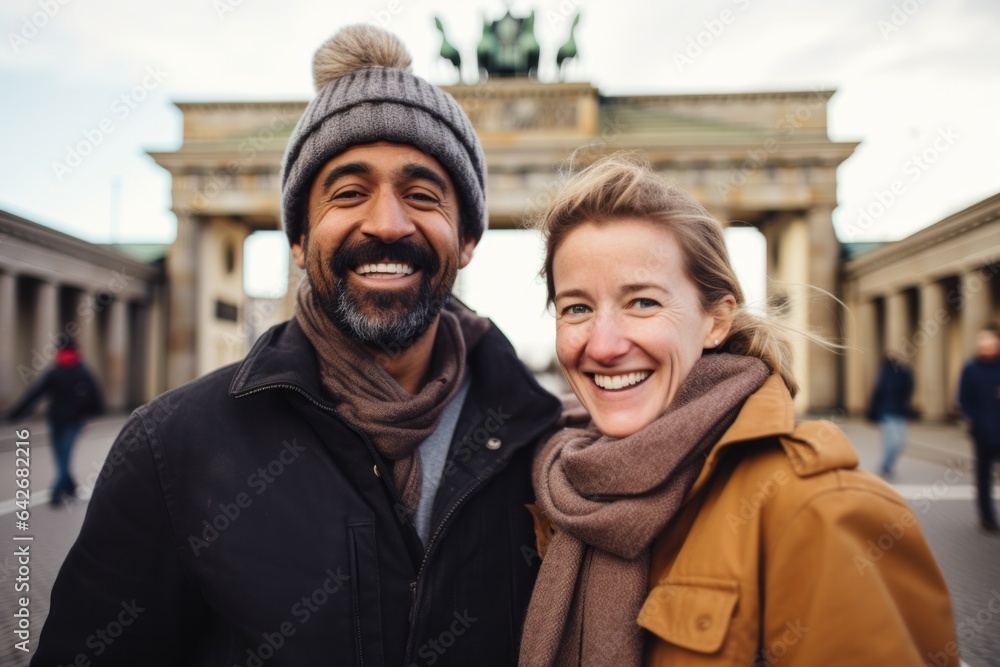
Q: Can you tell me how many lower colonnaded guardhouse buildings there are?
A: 2